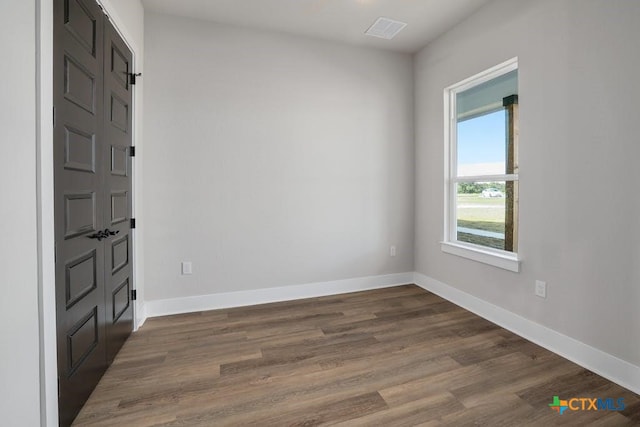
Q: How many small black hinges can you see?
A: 4